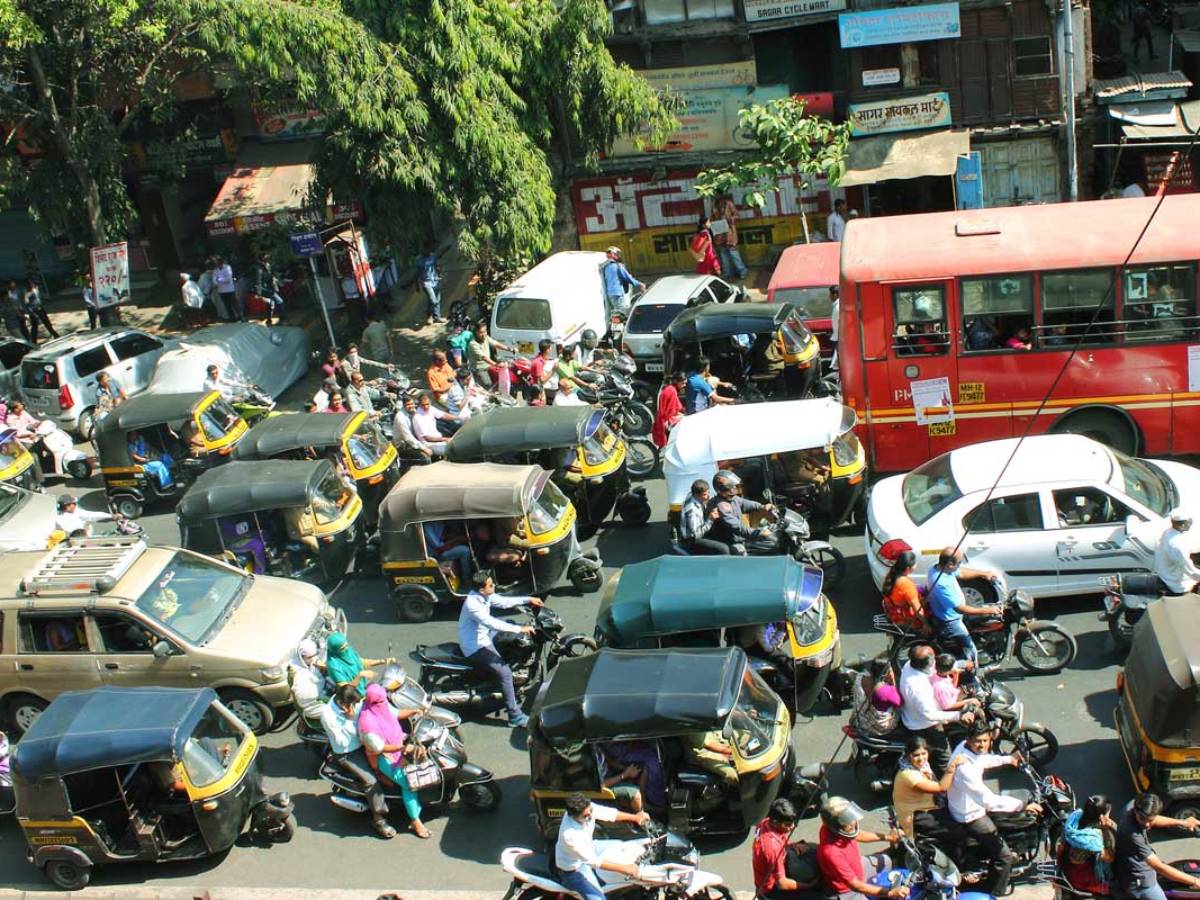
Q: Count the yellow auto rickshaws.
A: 12